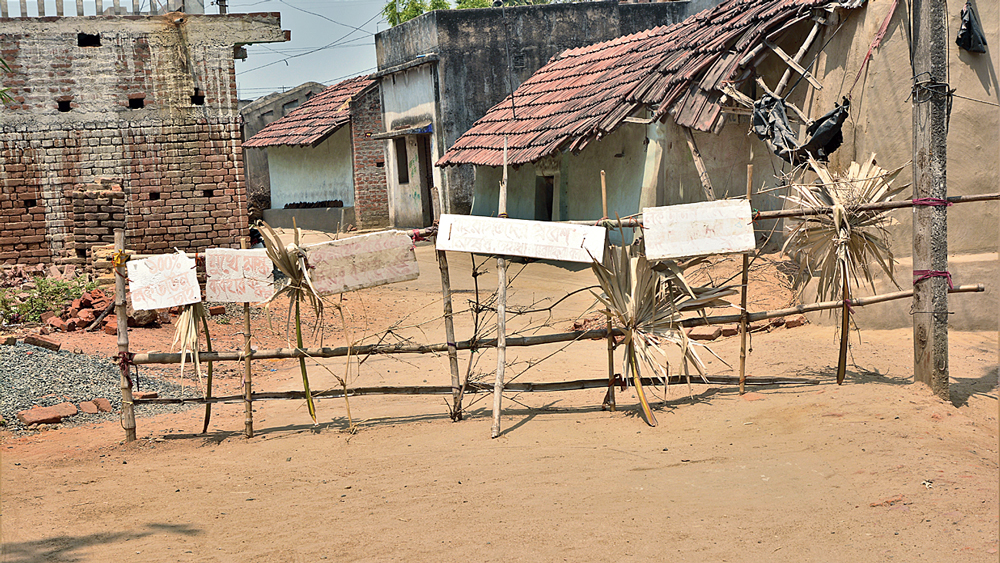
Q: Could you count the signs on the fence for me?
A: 5